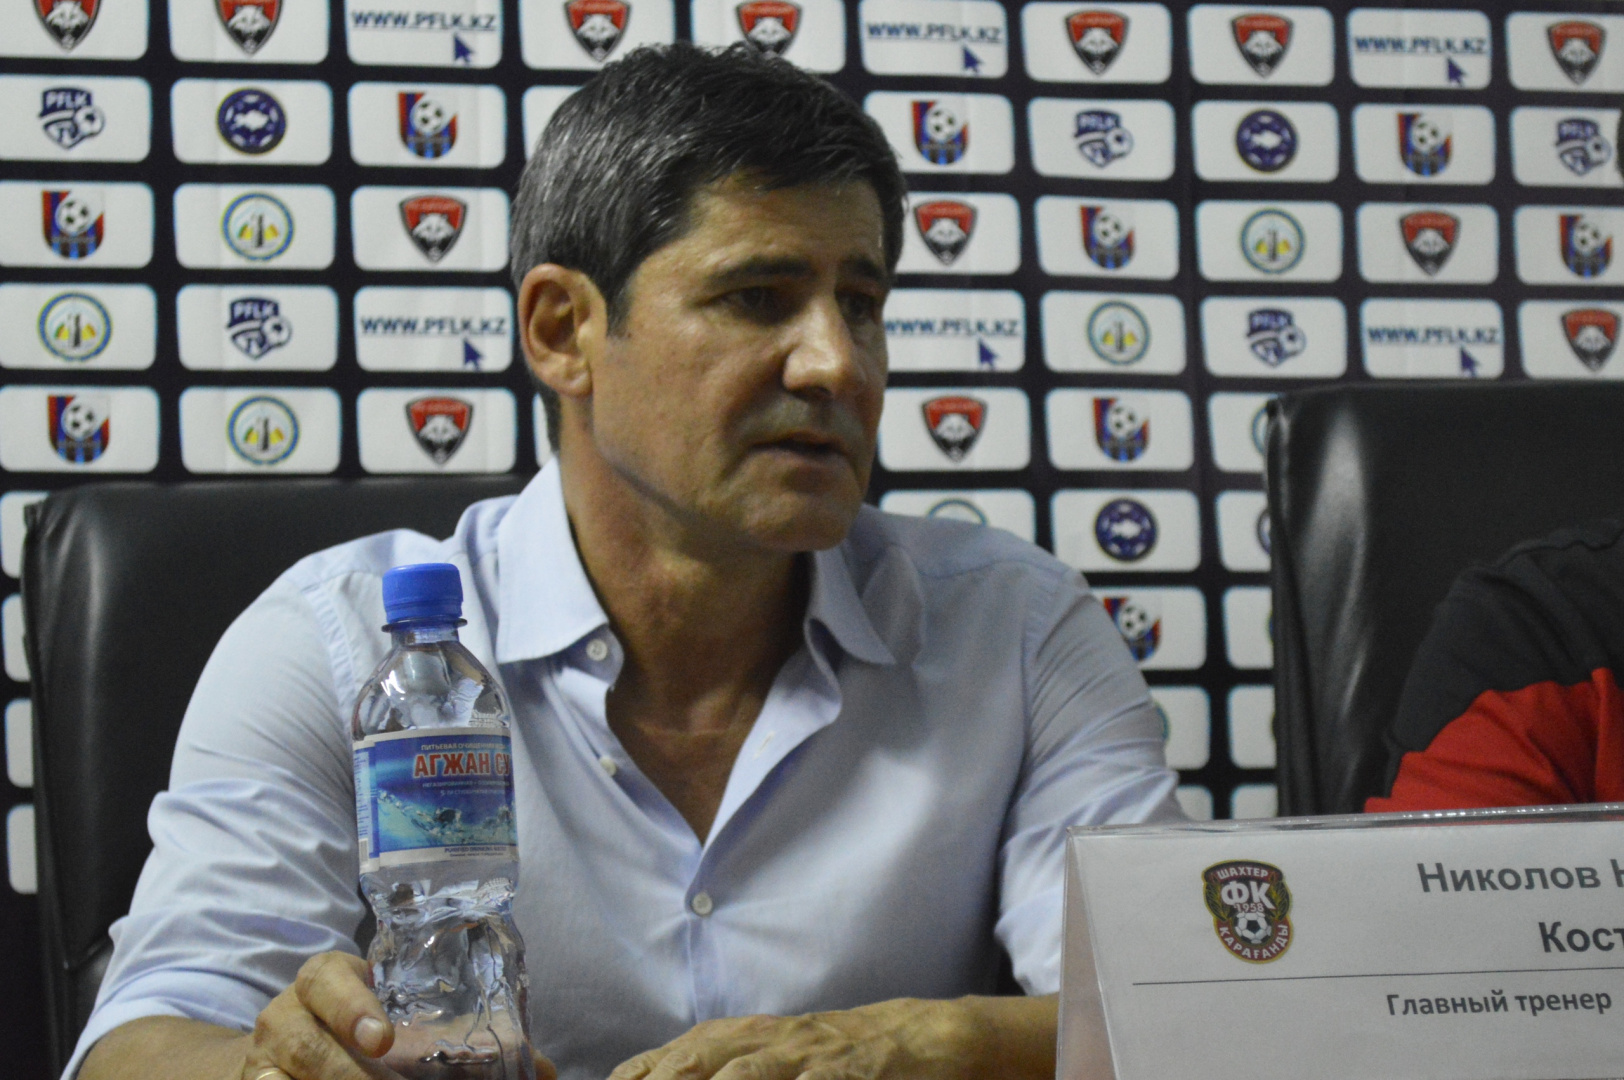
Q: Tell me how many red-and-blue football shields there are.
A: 9